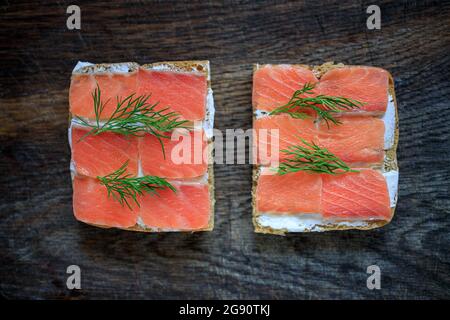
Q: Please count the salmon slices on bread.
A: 12